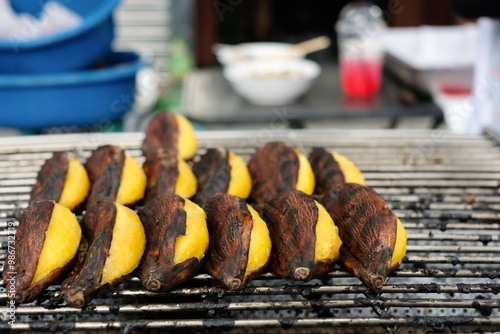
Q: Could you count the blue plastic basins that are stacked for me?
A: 2